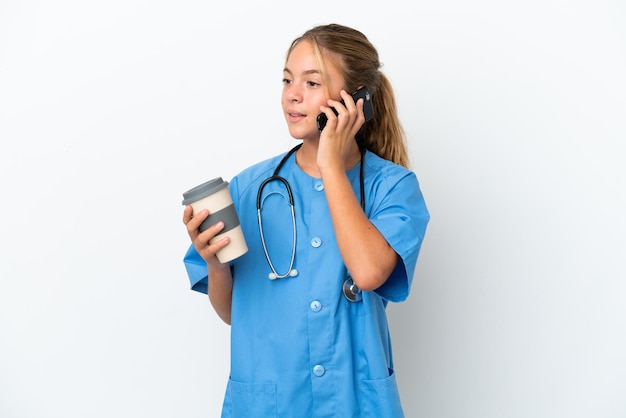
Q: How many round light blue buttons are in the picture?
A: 4